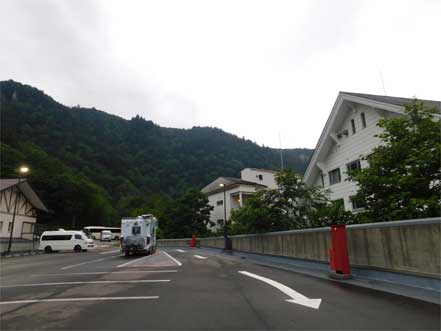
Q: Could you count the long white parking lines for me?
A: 3